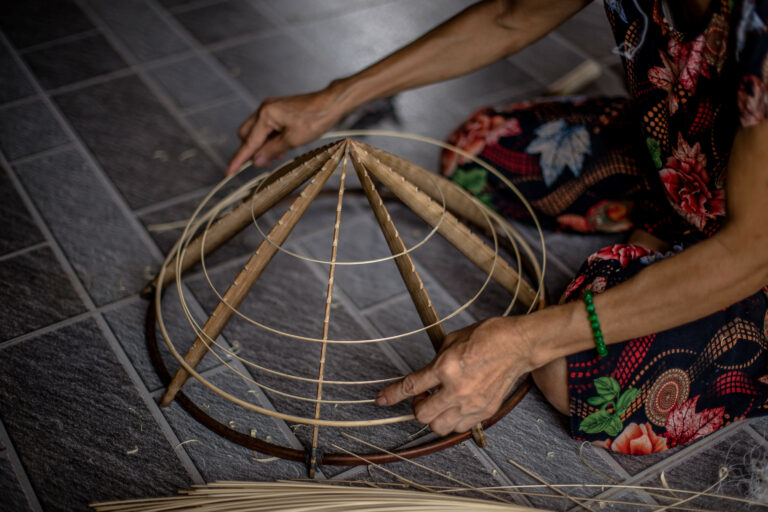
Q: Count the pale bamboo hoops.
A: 5